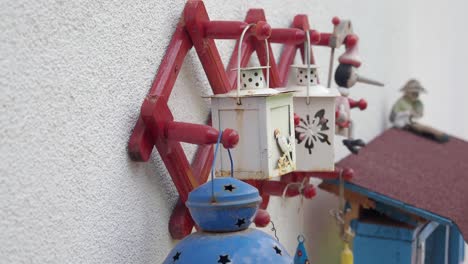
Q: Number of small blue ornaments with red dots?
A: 1